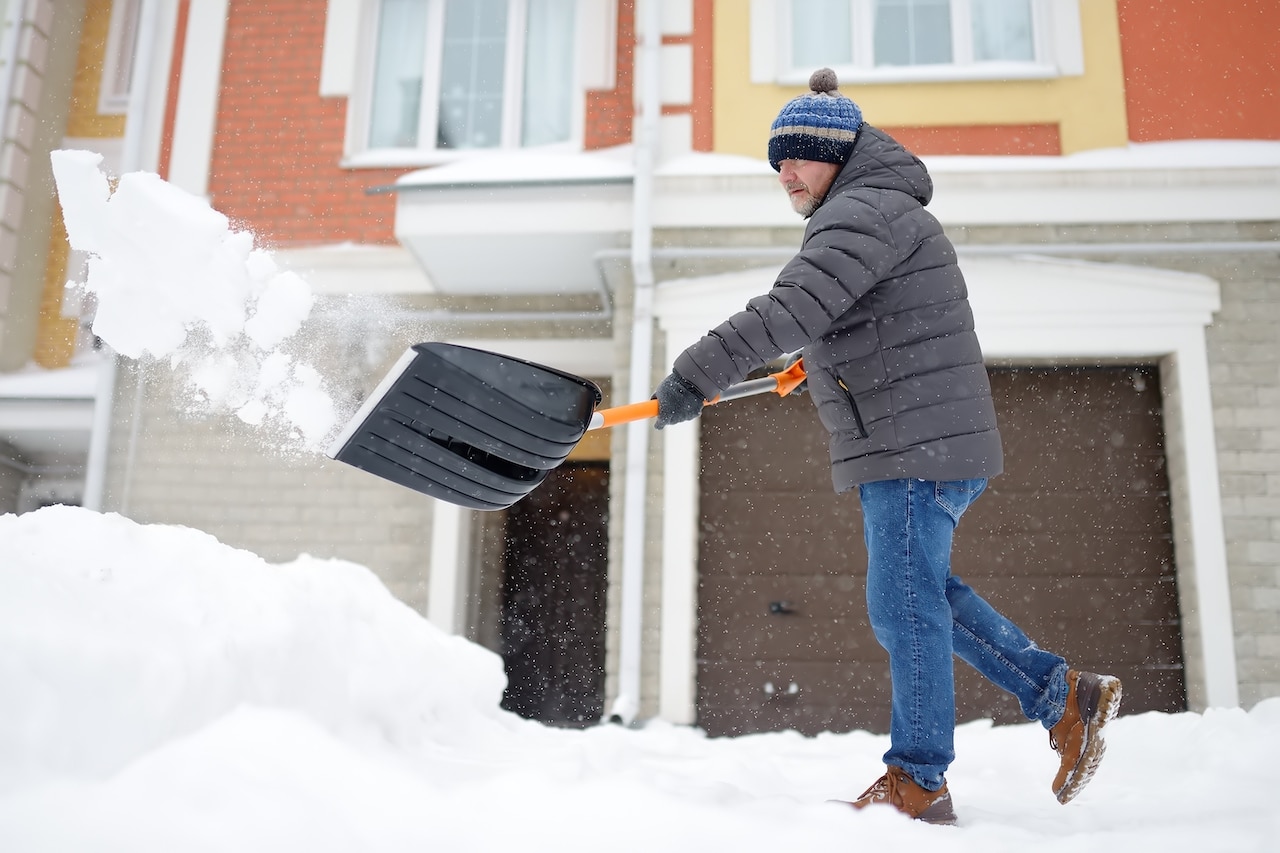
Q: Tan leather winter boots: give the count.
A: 2